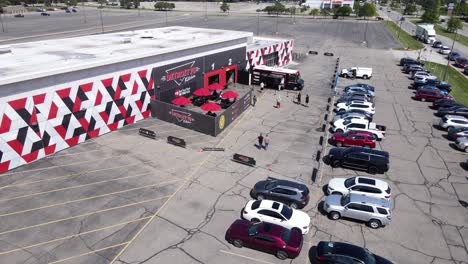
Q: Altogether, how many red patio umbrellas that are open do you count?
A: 5